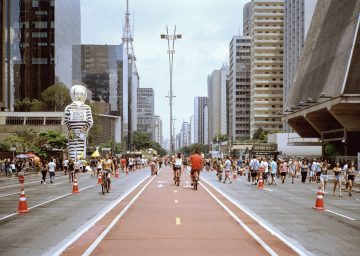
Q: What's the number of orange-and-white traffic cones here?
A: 8